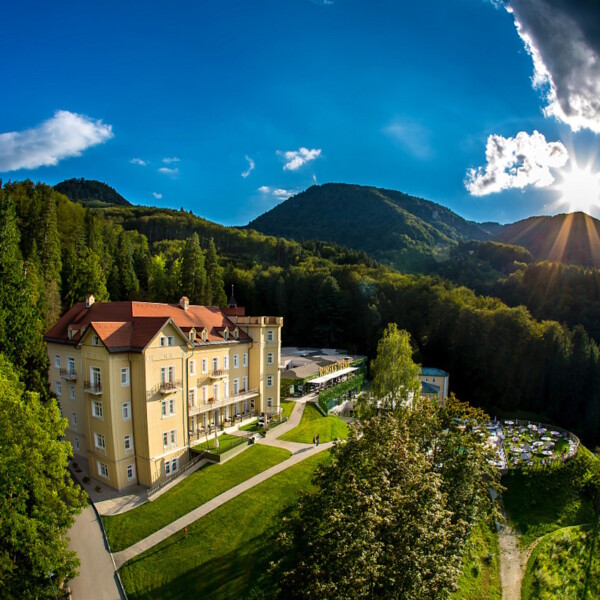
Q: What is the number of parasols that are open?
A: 11